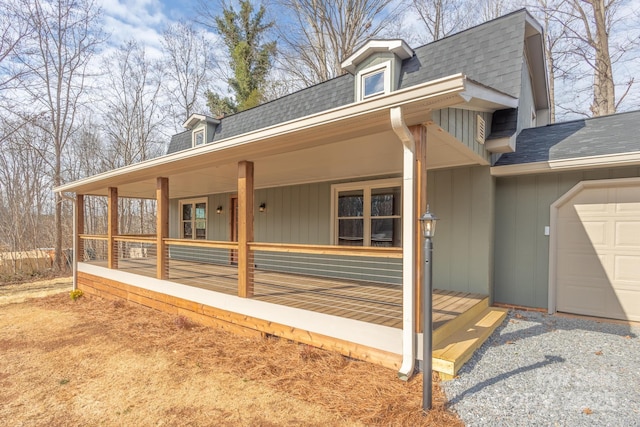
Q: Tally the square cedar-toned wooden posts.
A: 5